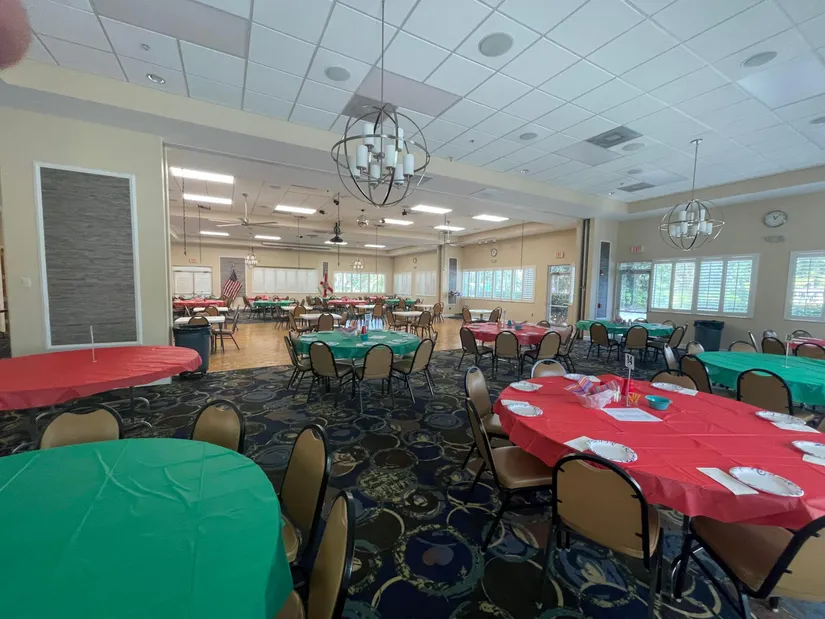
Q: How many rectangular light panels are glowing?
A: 11